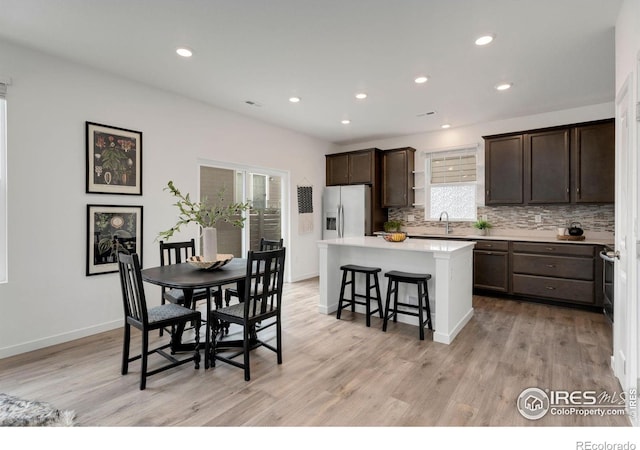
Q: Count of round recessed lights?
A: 8